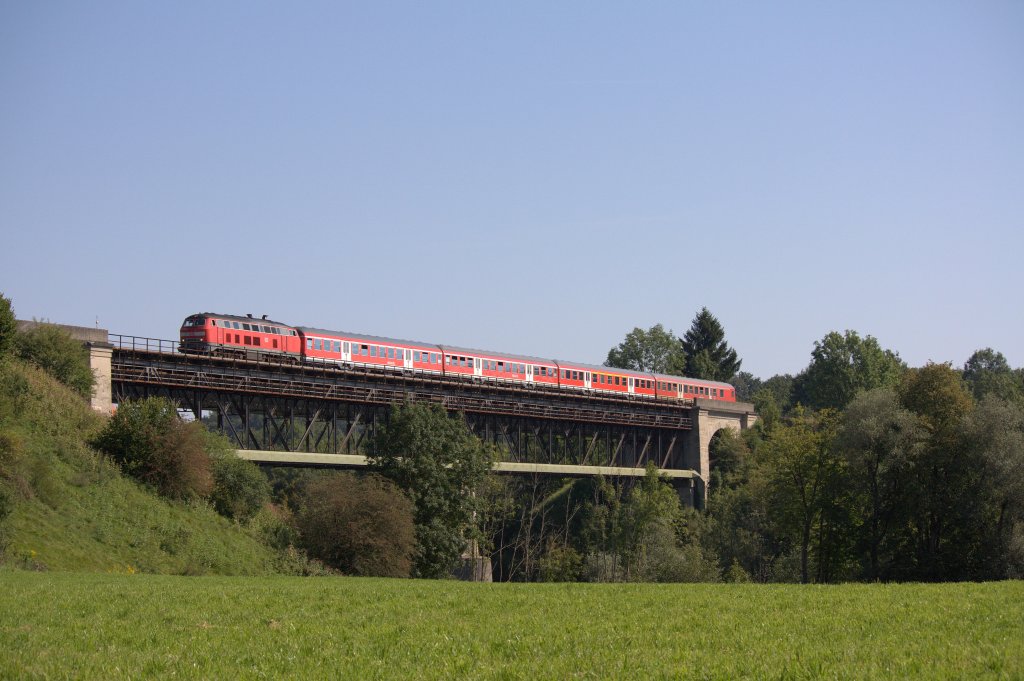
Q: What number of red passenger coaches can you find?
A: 4